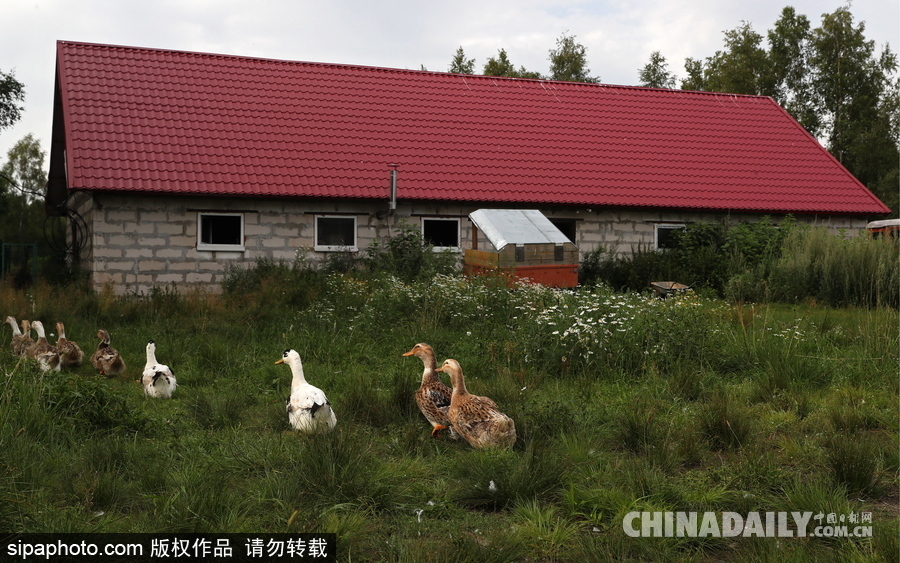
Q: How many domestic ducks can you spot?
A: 9